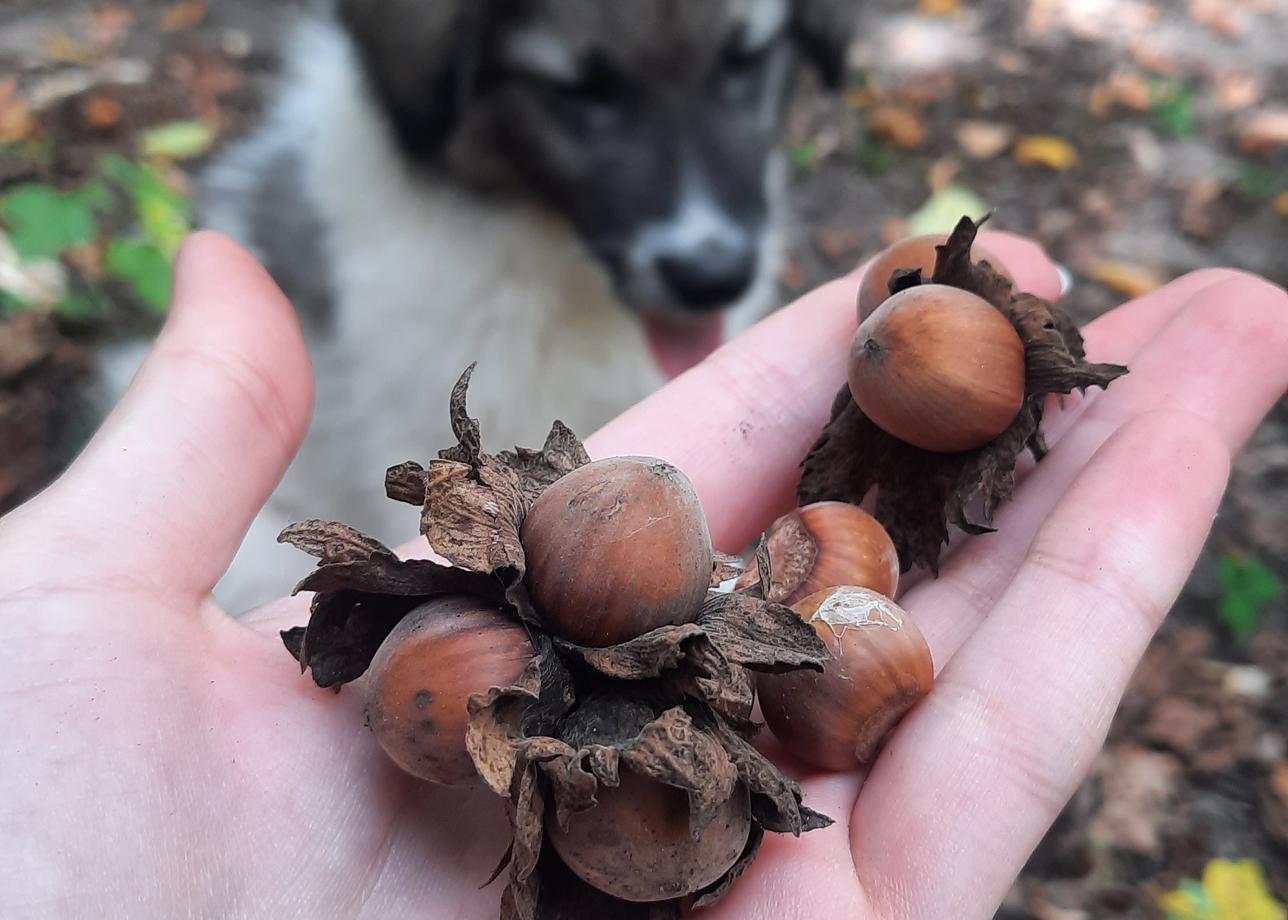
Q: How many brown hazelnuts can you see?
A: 7